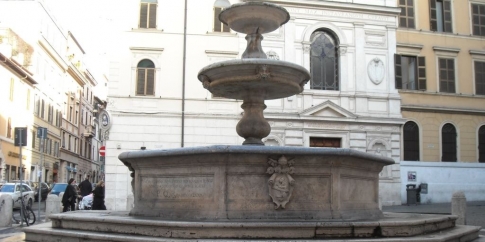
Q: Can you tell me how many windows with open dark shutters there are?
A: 2